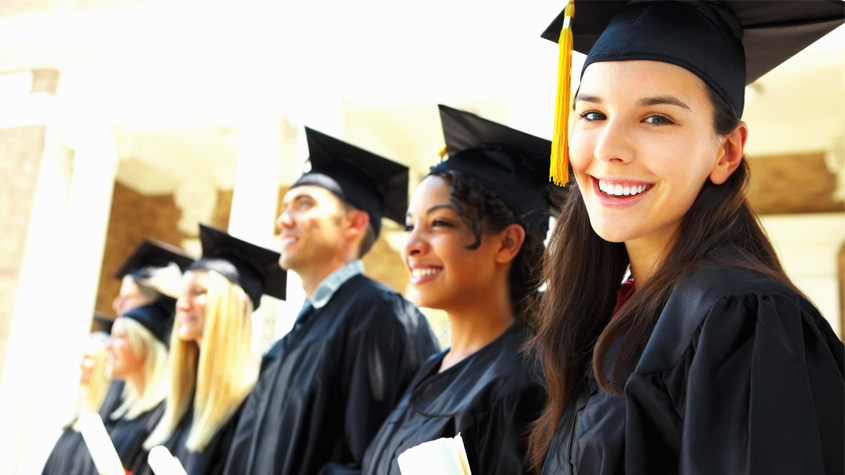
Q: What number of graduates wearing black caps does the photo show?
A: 7